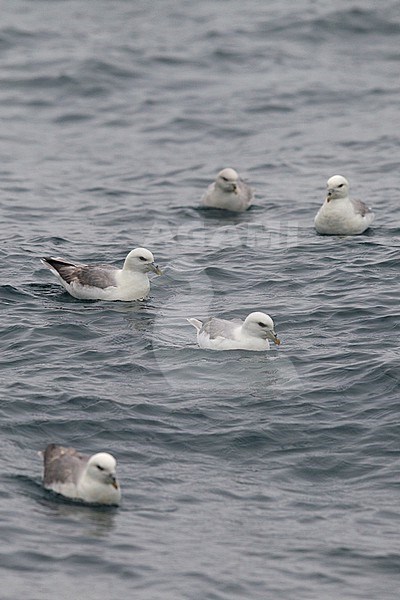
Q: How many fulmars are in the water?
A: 5